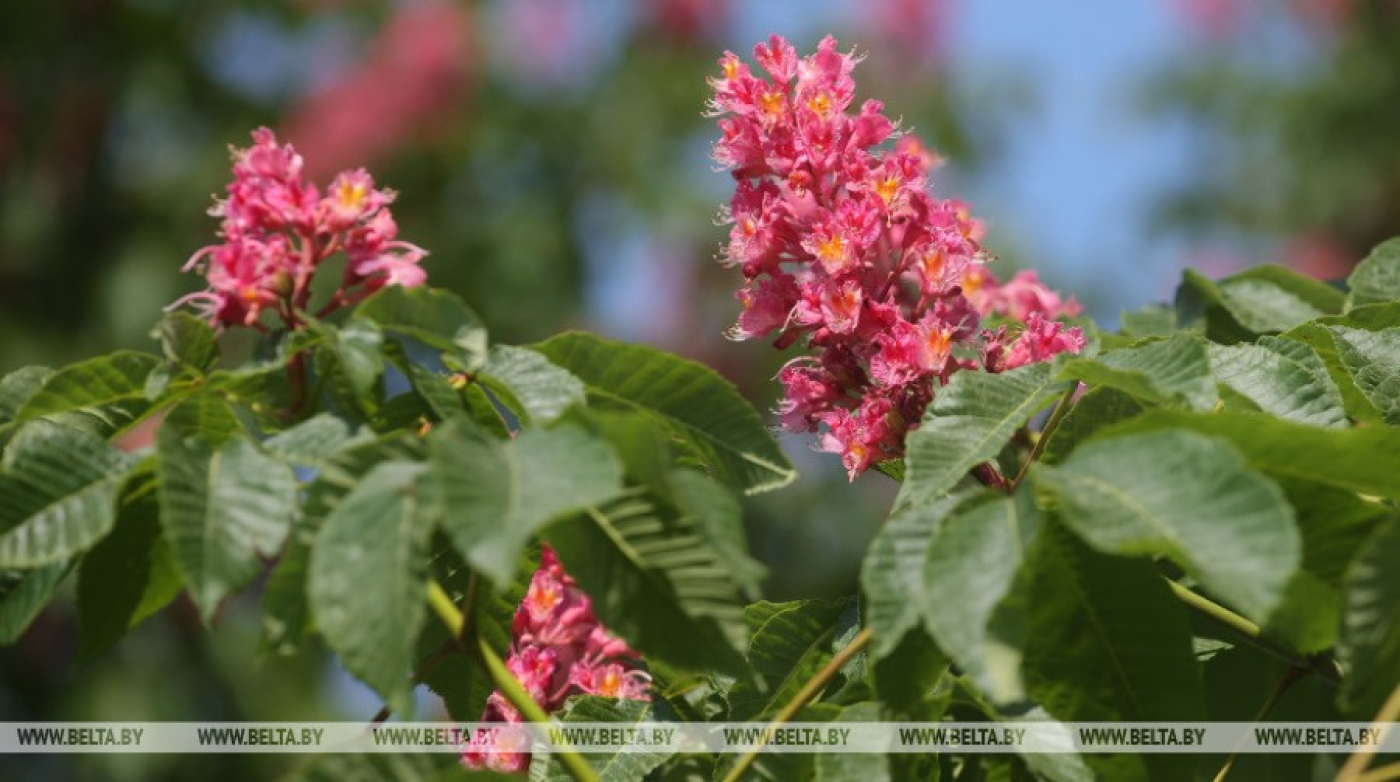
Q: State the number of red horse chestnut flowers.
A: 3